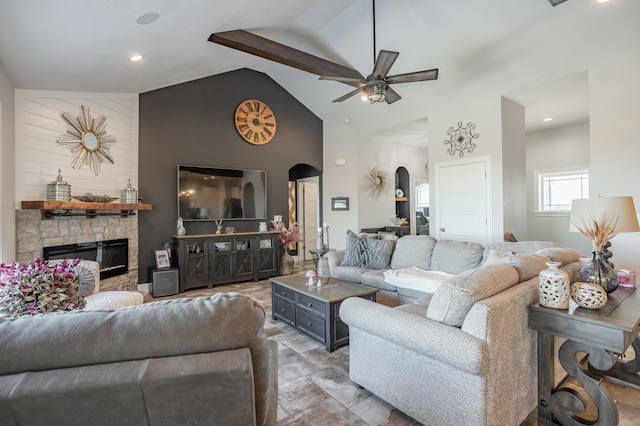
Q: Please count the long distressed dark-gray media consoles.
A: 1